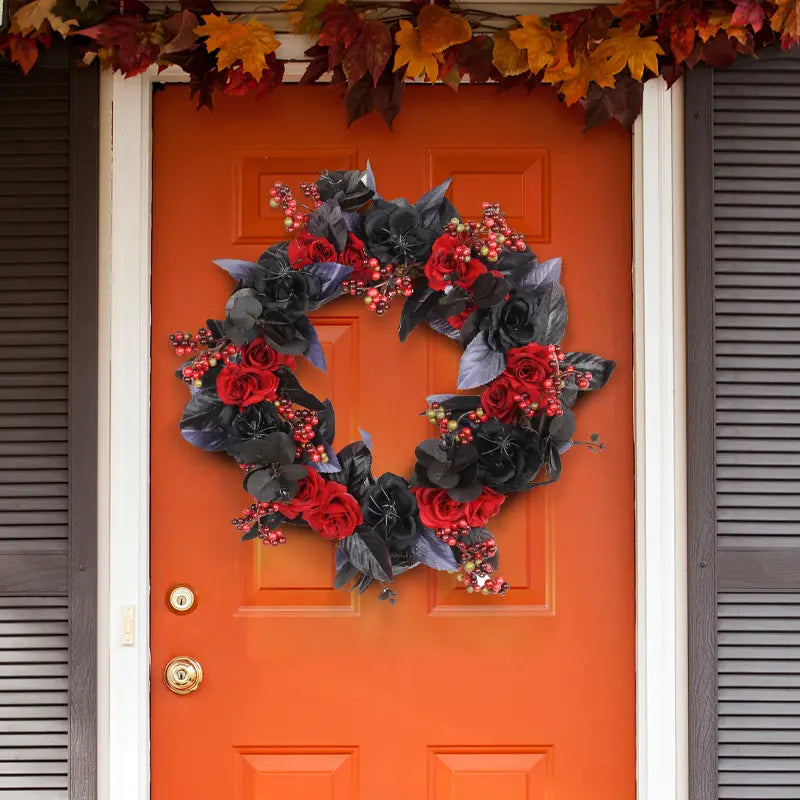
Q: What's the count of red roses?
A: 12